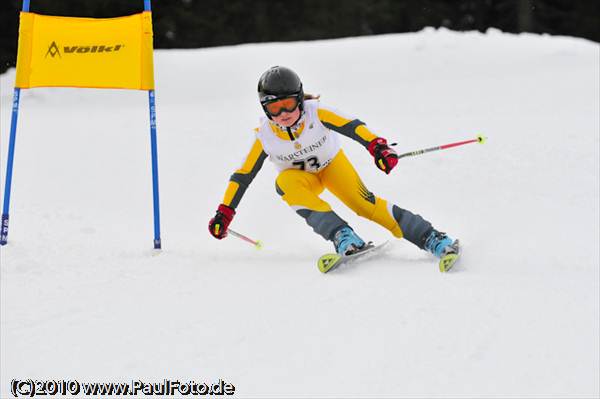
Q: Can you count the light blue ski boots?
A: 2